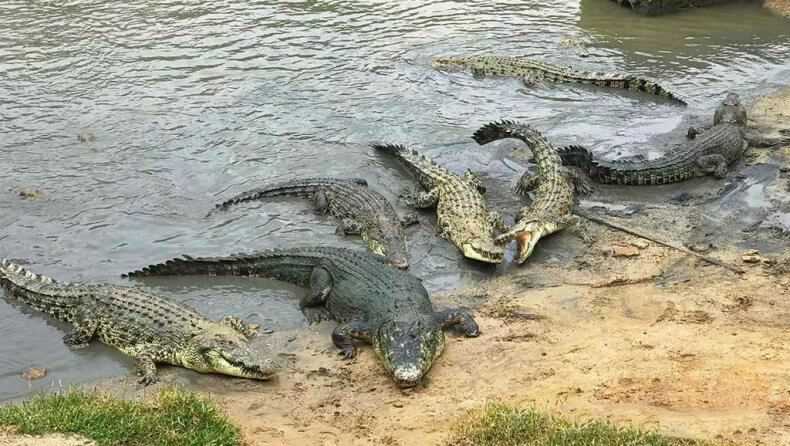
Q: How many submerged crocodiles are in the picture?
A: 1